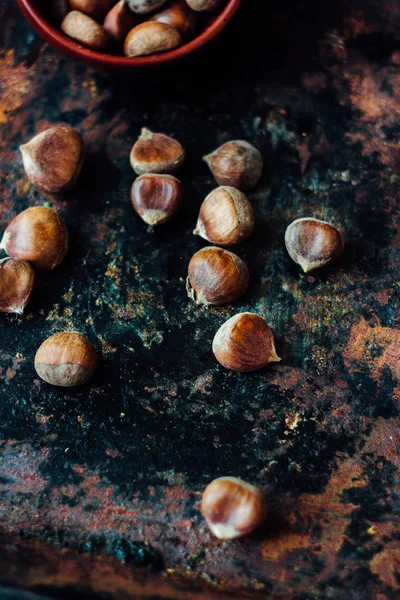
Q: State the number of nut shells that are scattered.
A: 12